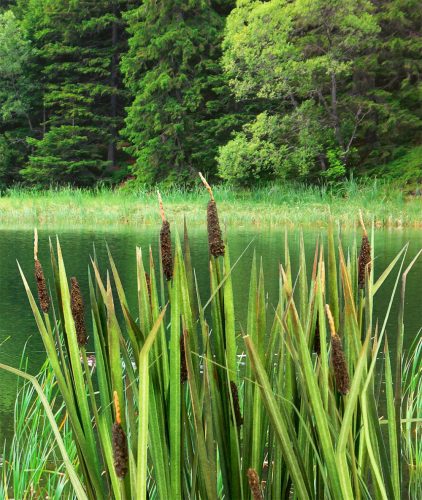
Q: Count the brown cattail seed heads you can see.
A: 12